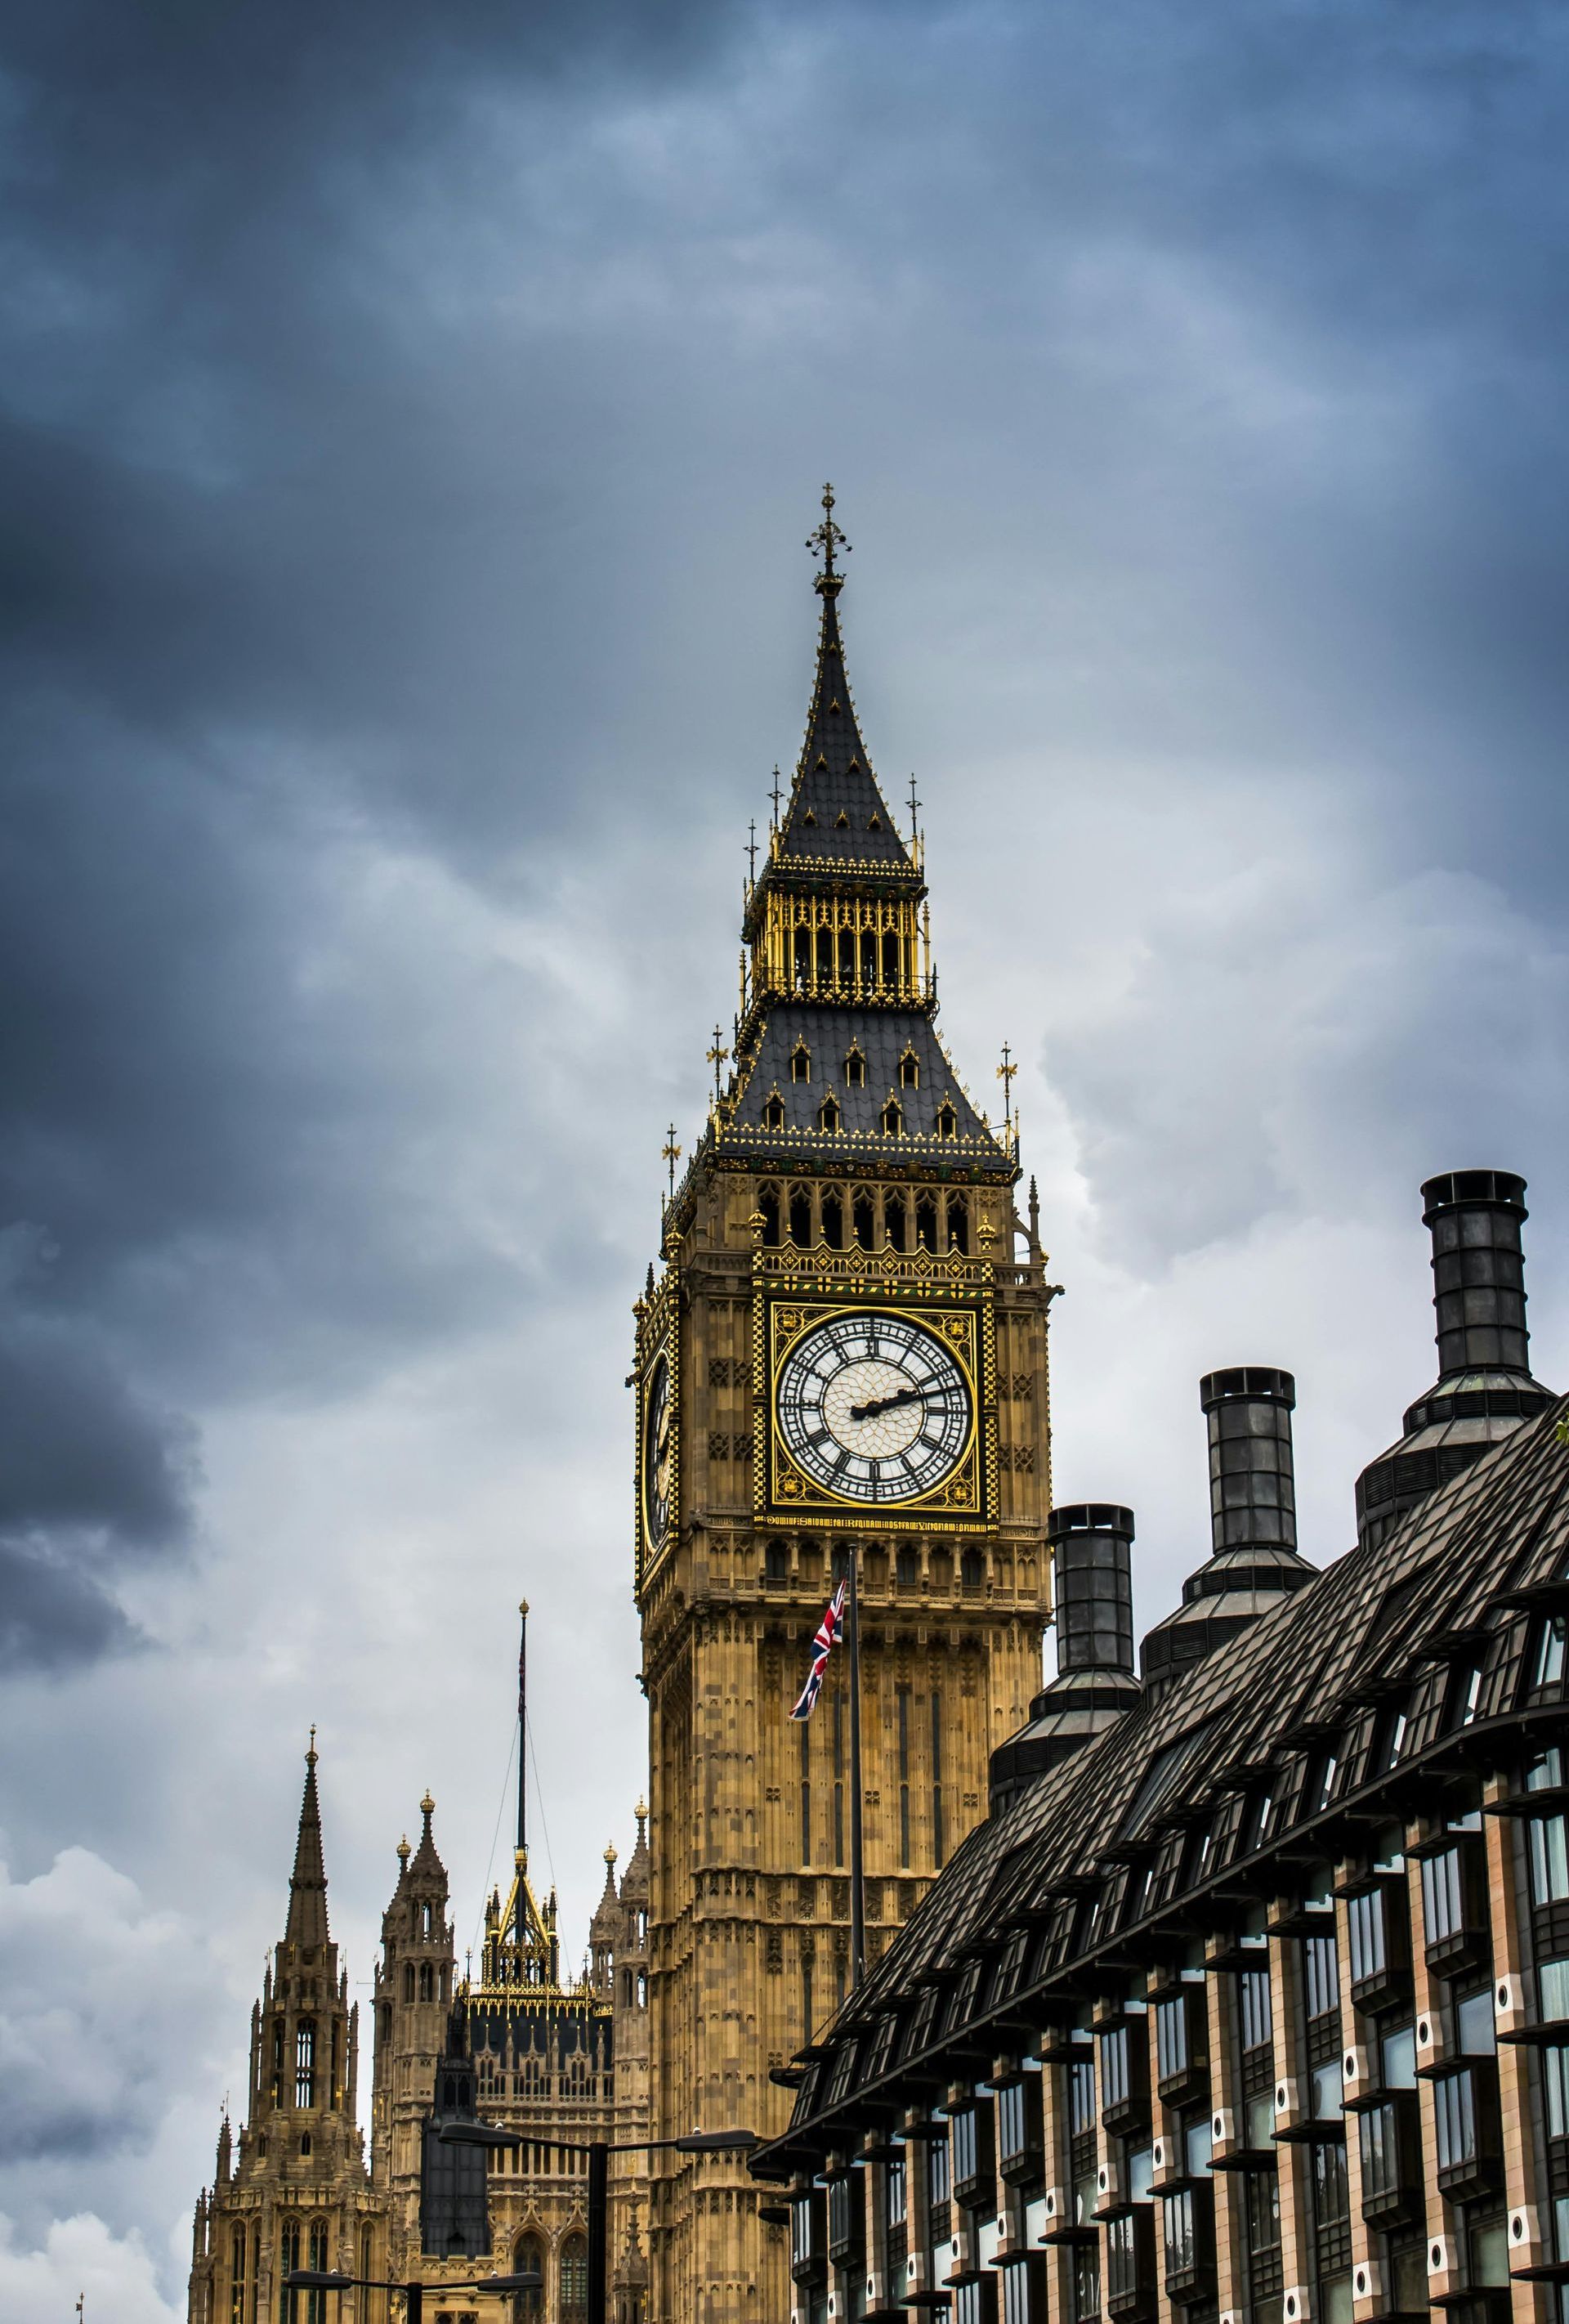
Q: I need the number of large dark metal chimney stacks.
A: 3